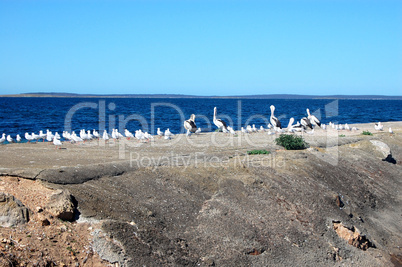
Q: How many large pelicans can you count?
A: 6